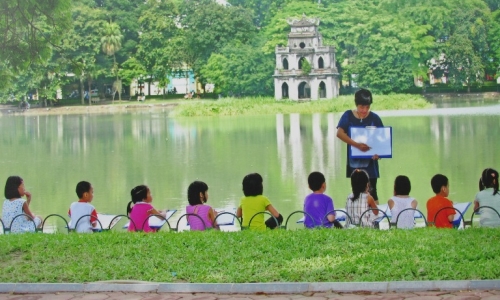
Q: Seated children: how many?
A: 10